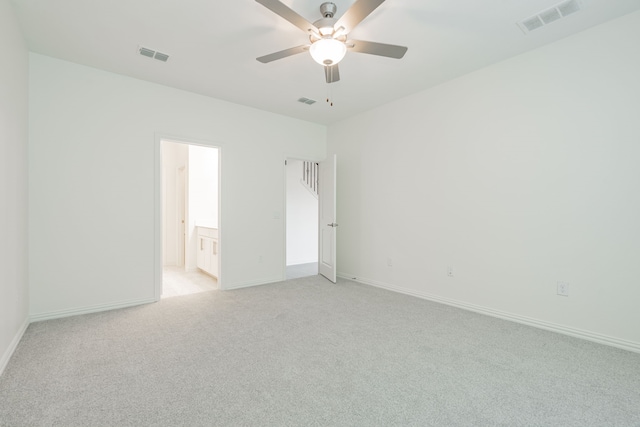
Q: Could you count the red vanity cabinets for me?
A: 0